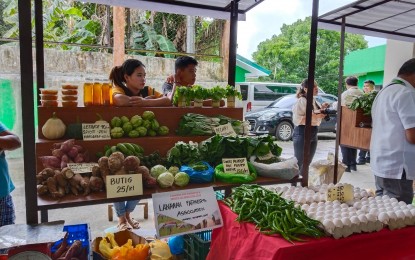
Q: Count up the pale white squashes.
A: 2